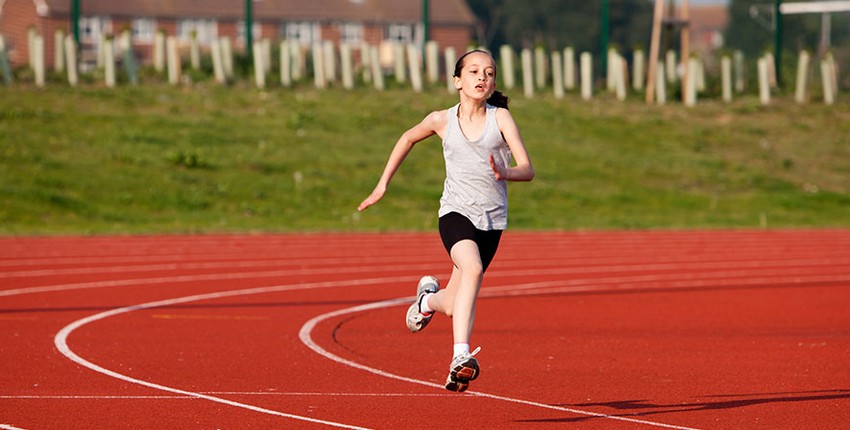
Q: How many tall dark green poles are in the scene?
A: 5